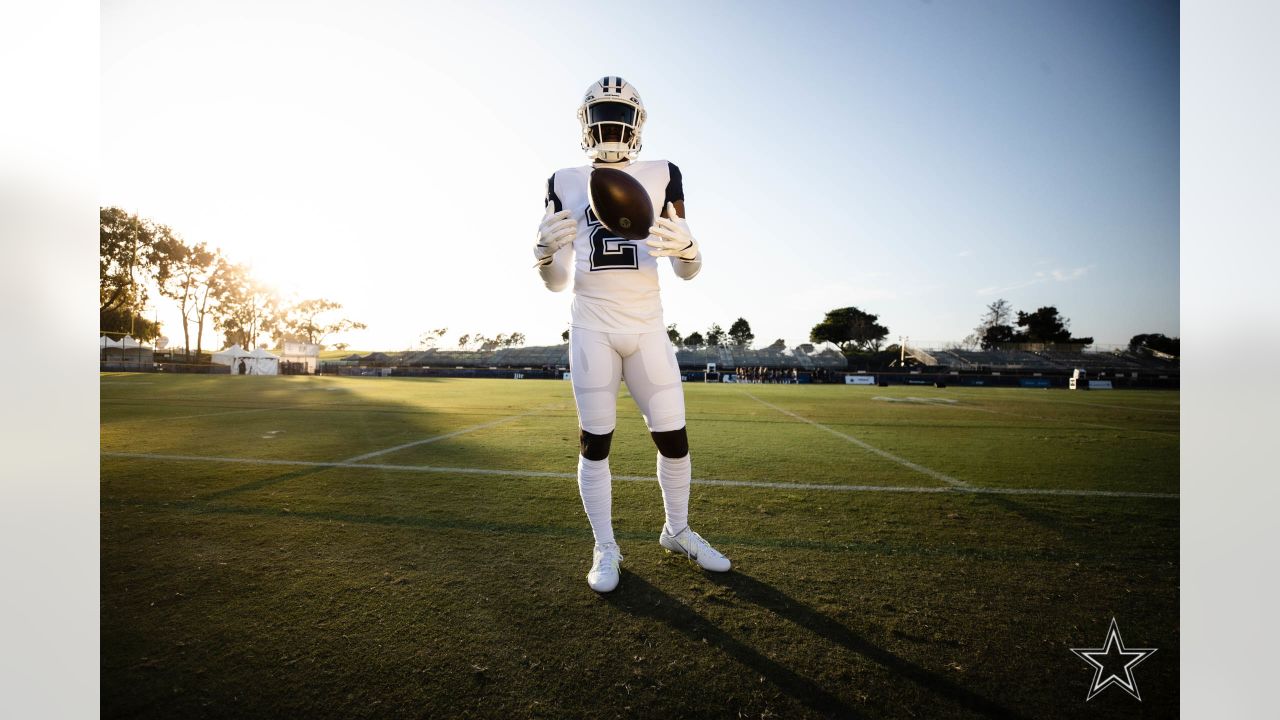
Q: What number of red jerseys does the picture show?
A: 0